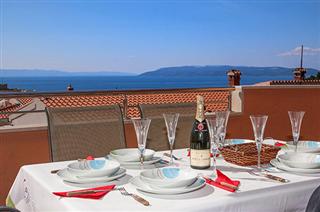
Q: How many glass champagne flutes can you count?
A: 6